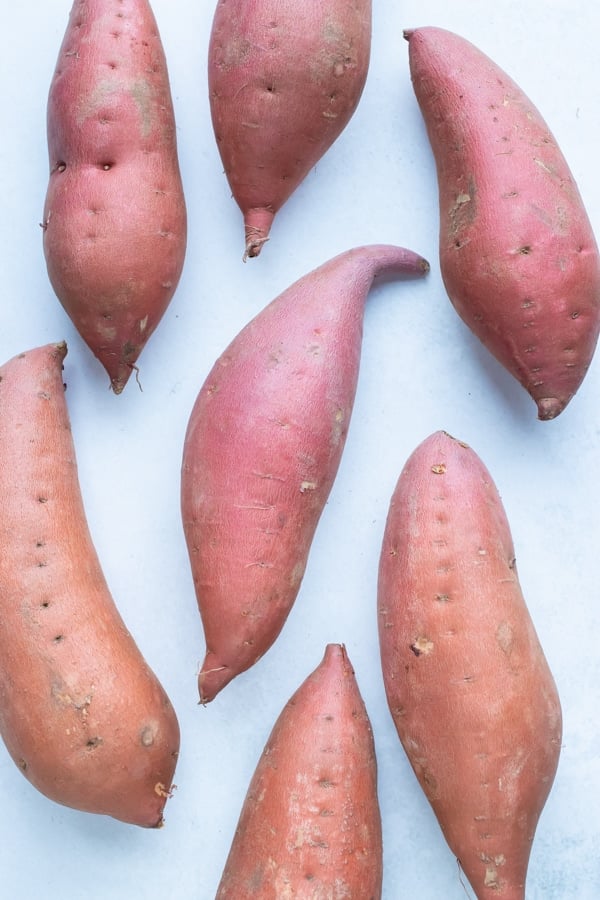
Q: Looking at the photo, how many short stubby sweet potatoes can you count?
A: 0